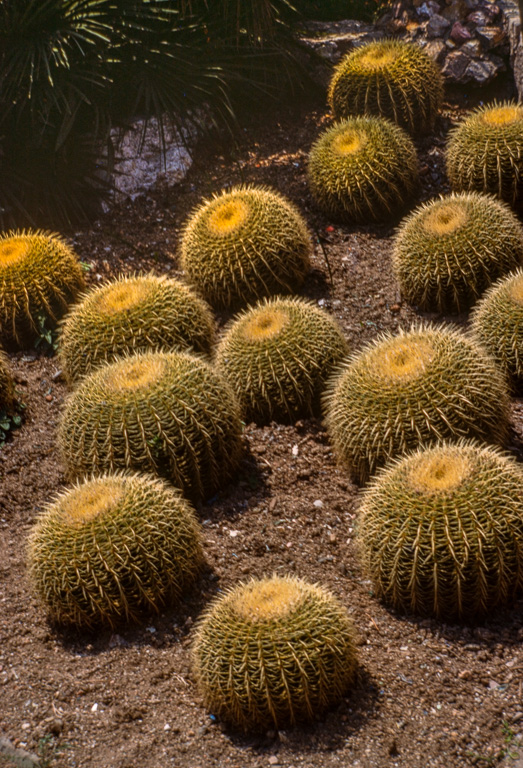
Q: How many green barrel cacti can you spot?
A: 15